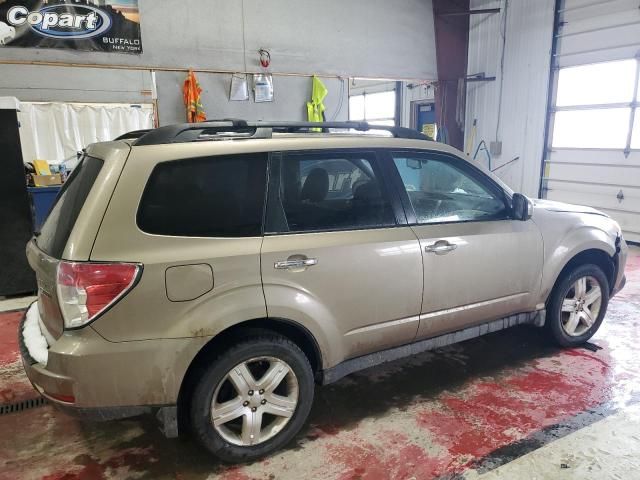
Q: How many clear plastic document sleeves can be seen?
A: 2